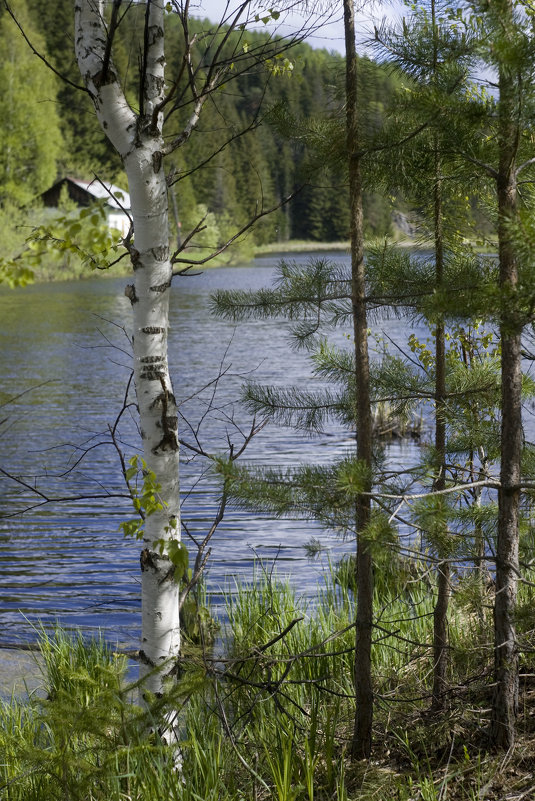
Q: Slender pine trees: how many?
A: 3